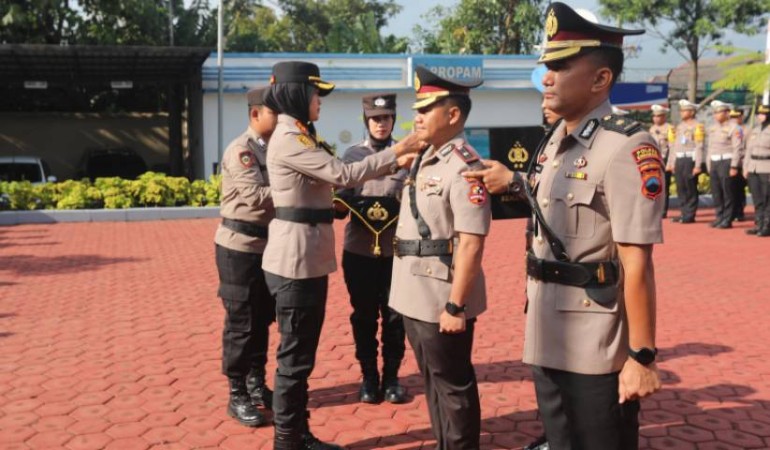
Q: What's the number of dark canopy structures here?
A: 1